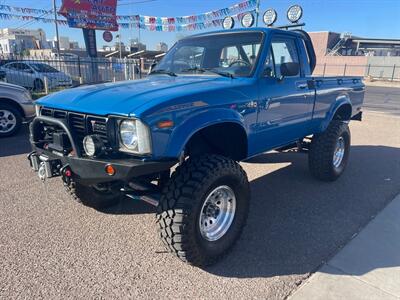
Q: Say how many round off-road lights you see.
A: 5